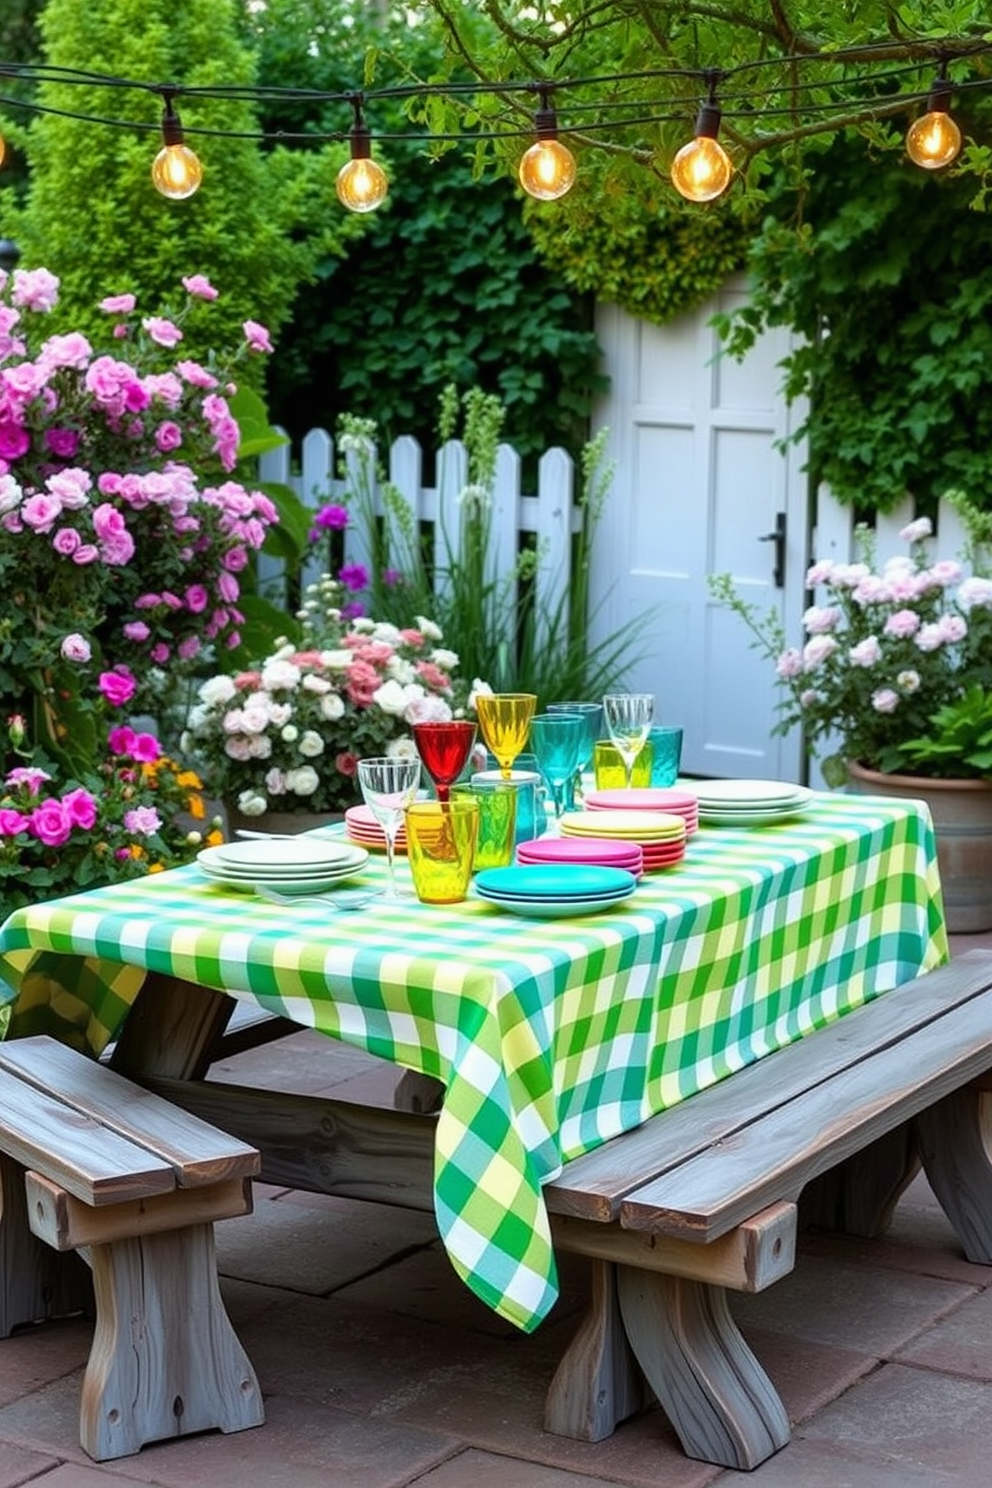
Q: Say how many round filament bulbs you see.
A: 5